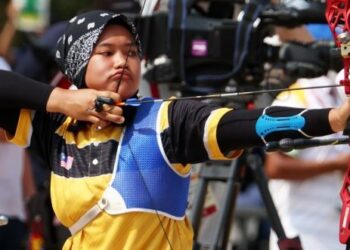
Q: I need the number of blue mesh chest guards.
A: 1